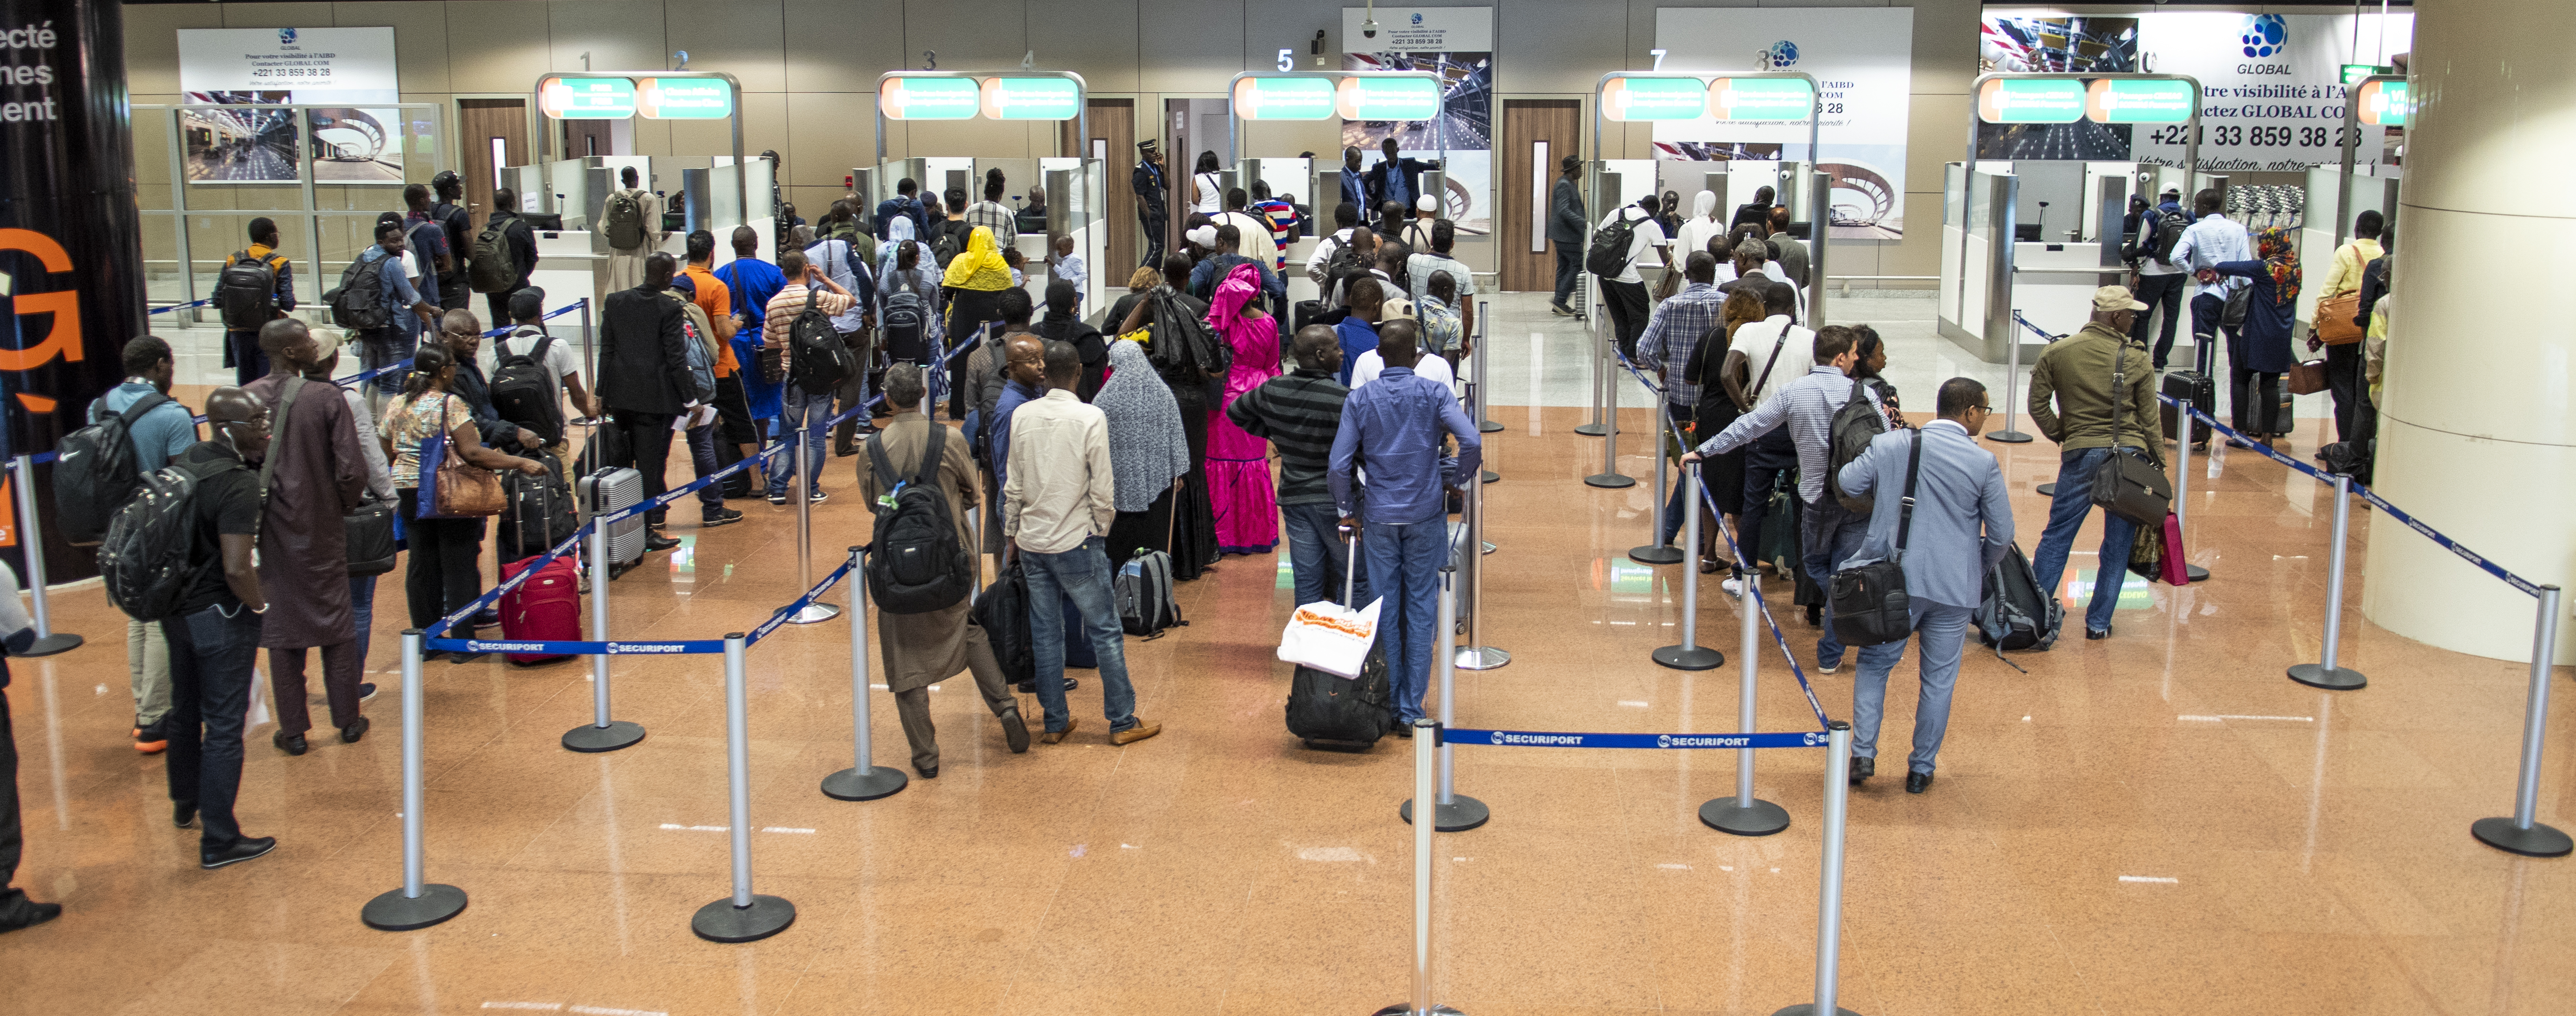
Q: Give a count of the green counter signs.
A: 11